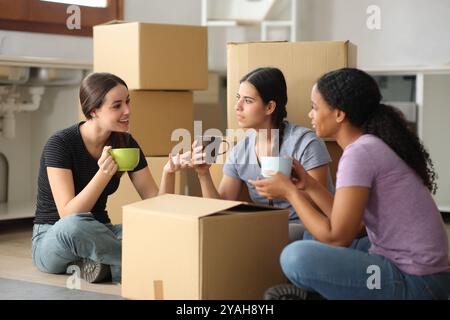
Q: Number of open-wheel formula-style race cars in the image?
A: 0